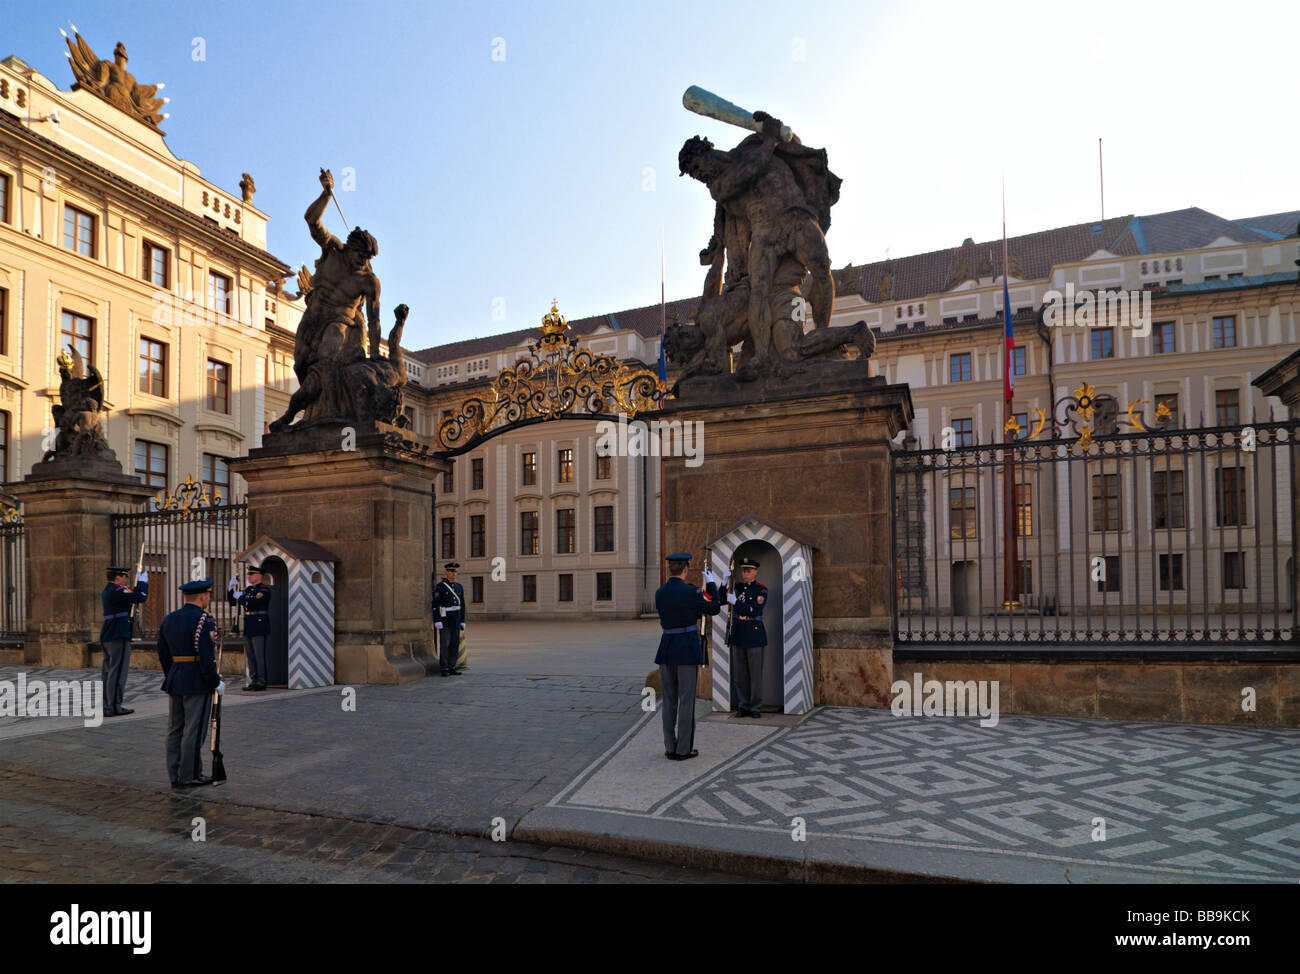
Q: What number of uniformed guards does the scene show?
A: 6